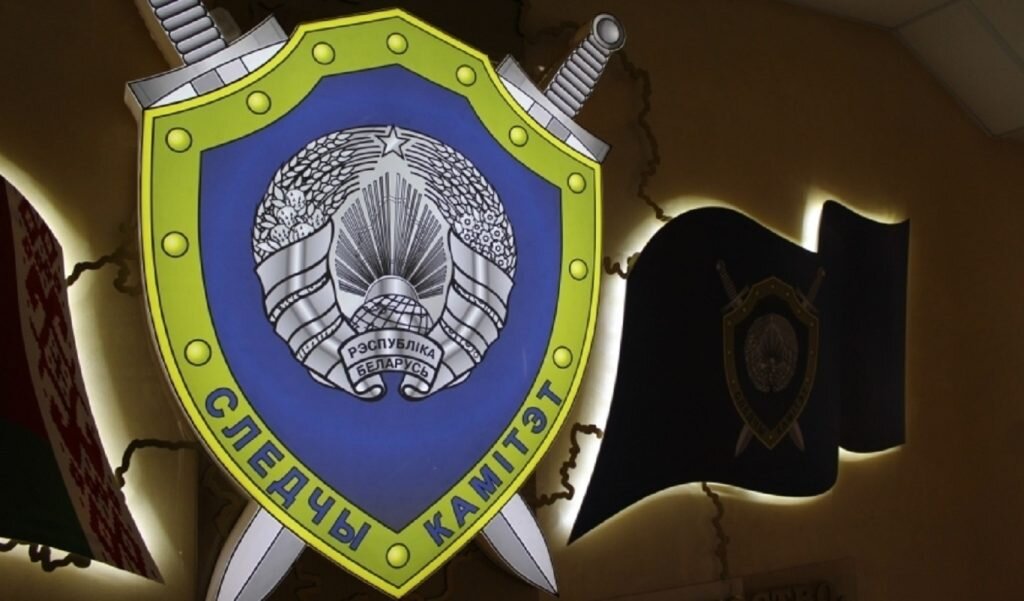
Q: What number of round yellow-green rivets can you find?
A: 12